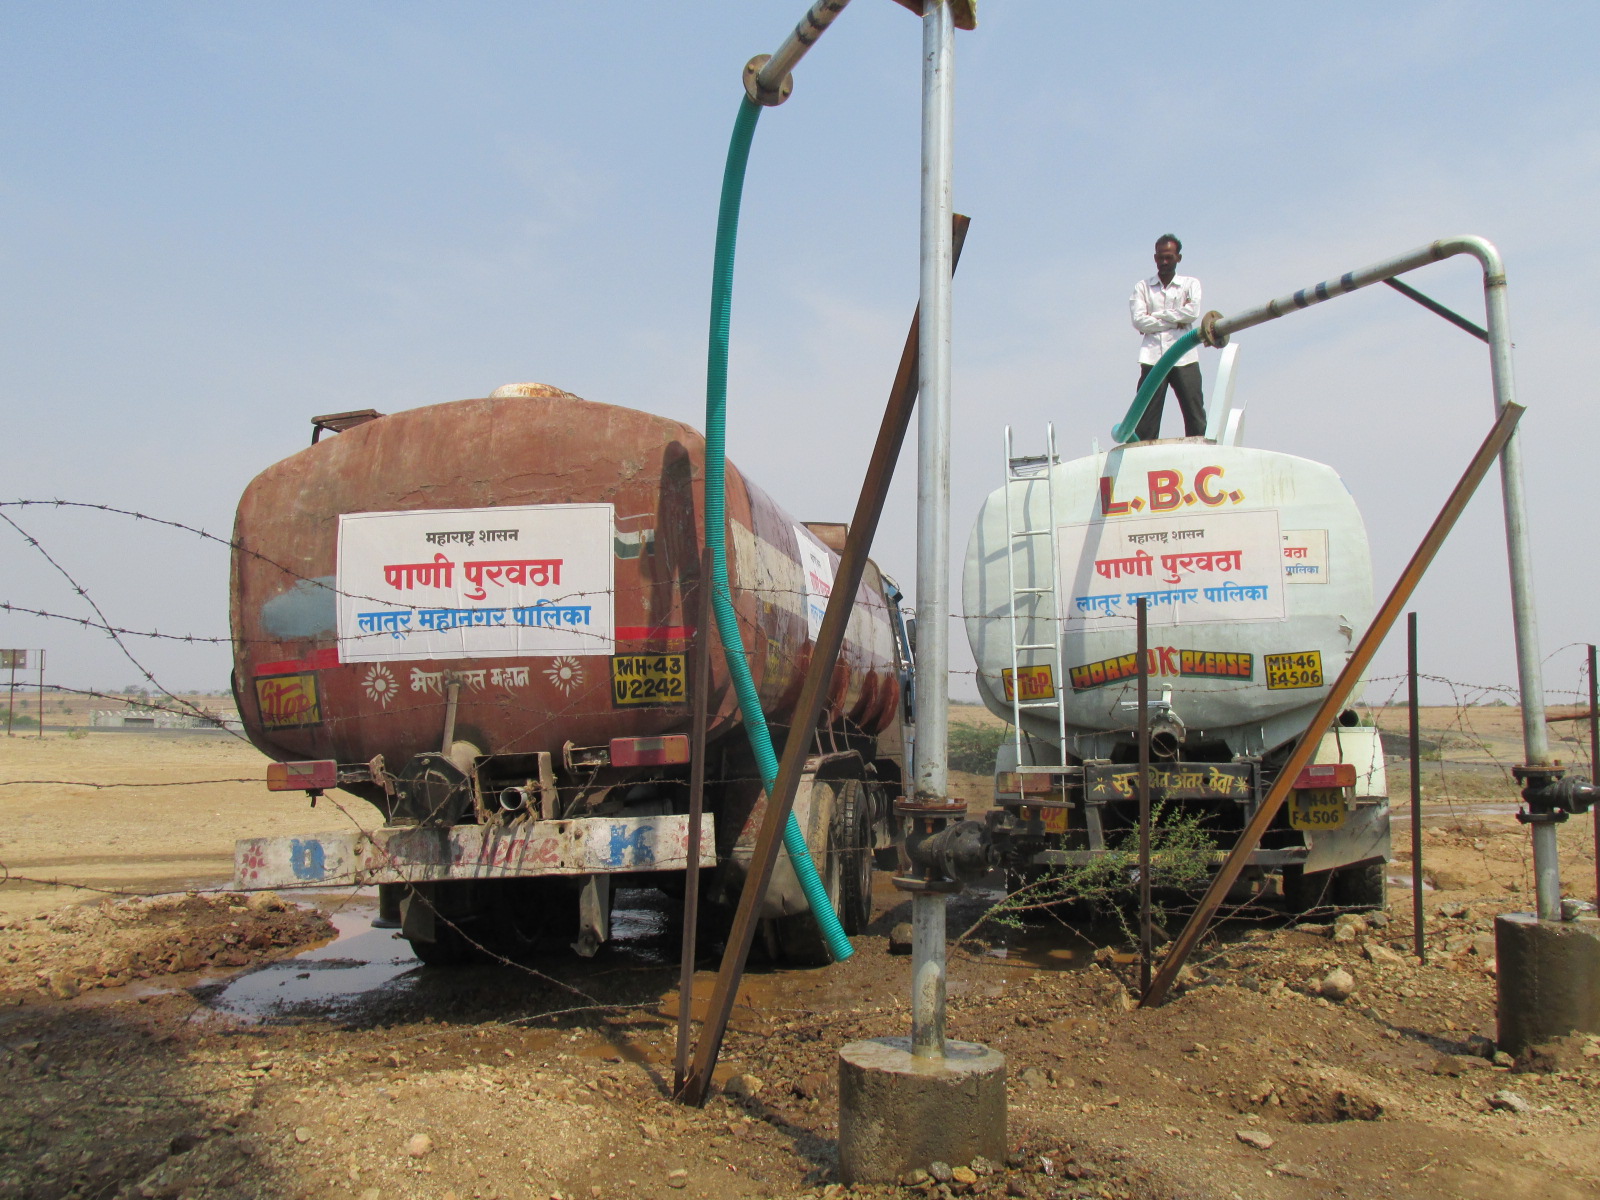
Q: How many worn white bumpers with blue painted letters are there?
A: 1